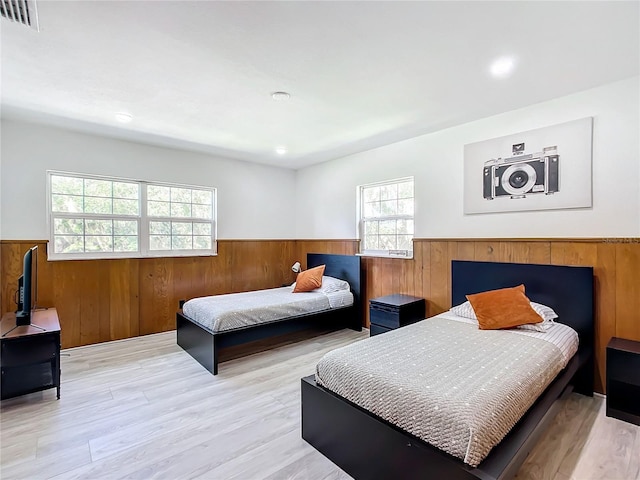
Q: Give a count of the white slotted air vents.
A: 1